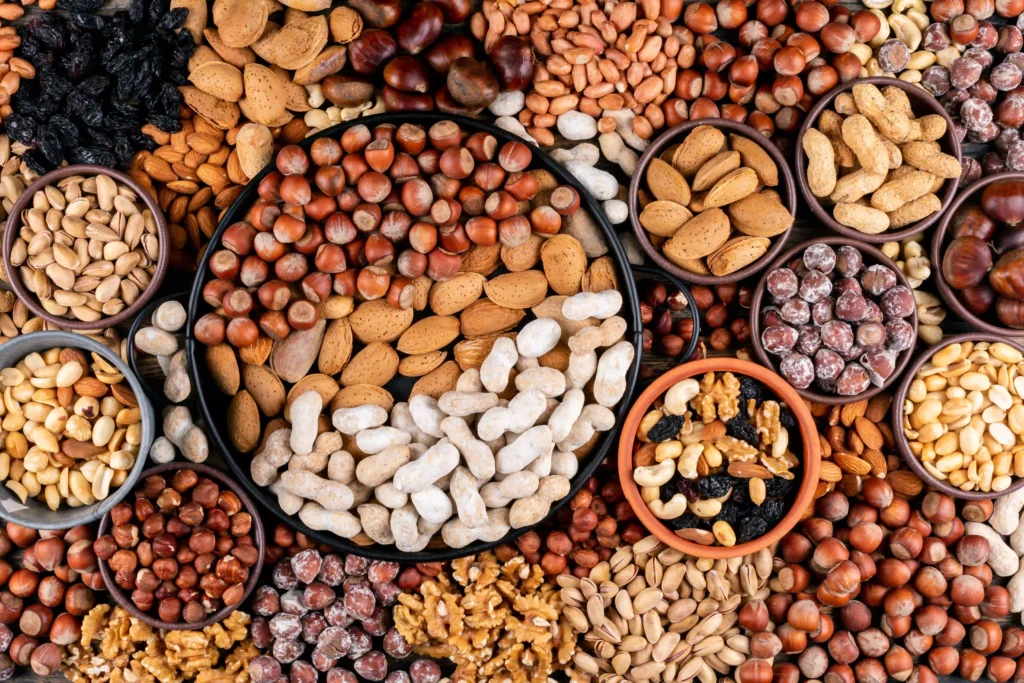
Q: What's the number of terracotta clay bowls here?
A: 1